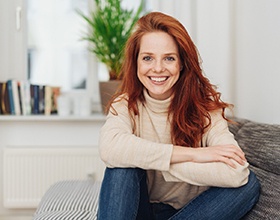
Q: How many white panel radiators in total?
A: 1